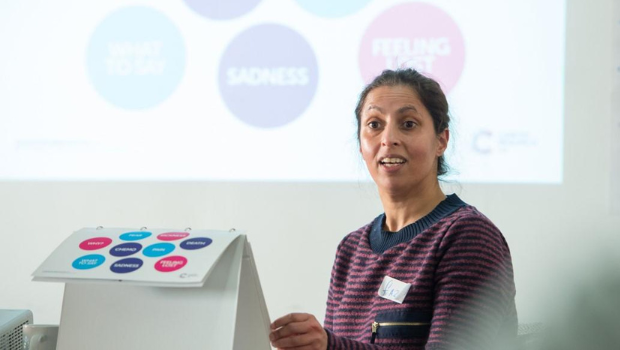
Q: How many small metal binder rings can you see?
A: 4